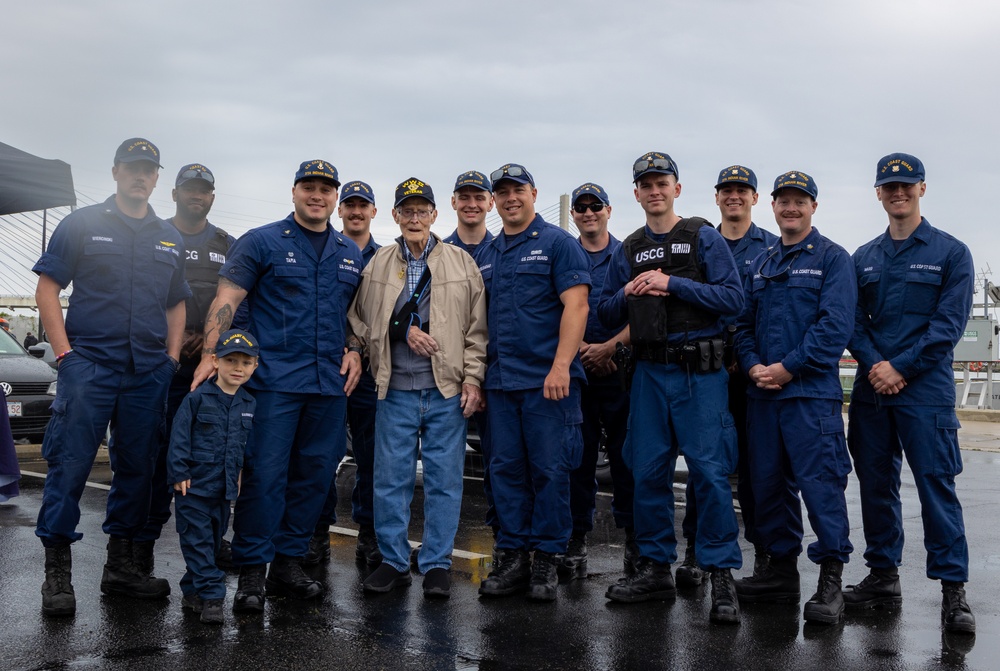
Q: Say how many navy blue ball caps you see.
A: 12